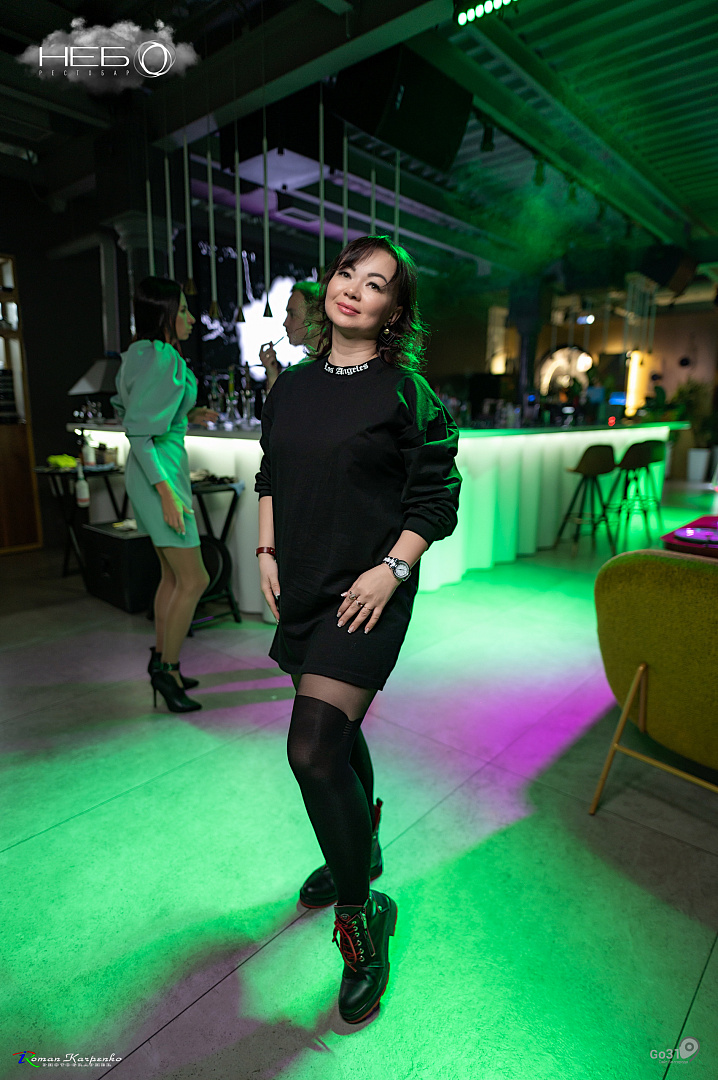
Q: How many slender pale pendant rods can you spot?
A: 10